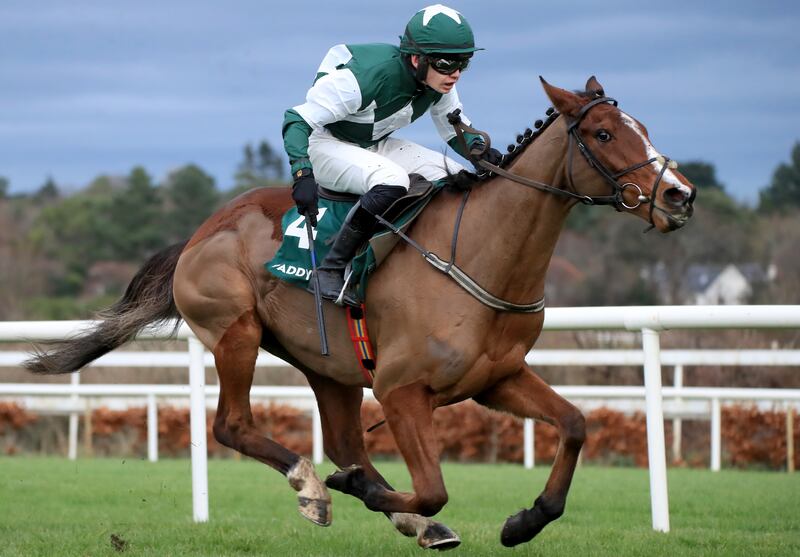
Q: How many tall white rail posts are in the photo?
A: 2